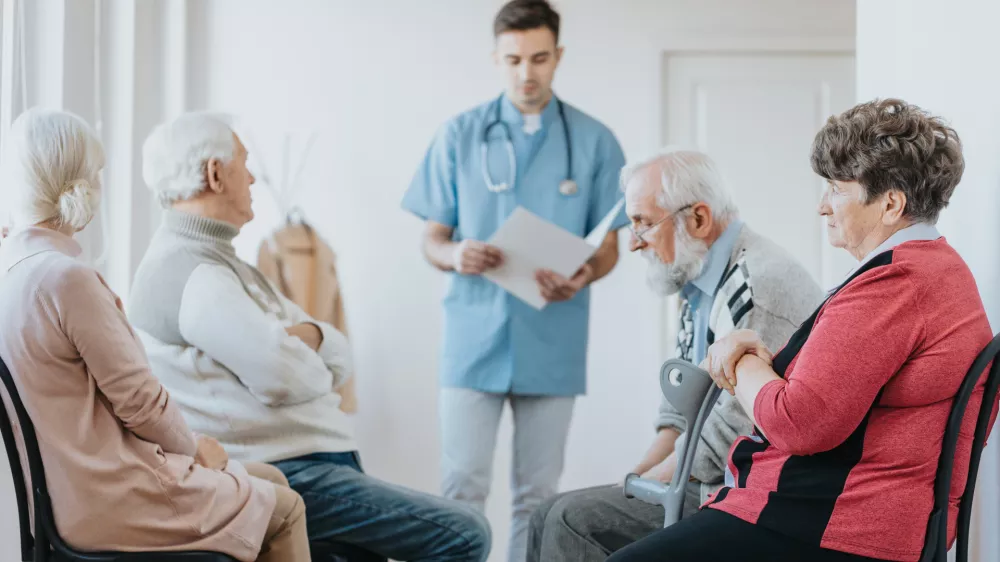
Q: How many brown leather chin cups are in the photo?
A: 0